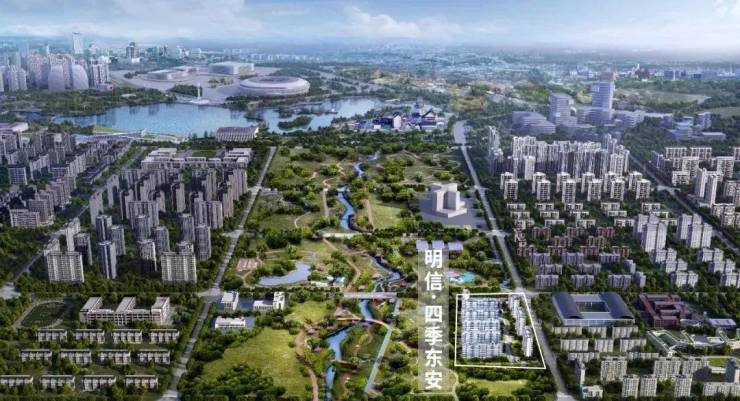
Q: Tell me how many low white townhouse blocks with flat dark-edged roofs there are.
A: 12